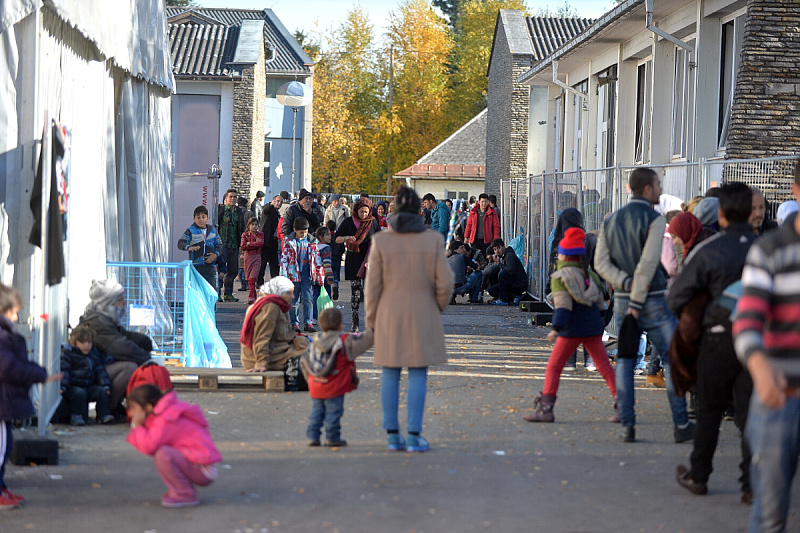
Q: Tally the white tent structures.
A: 1